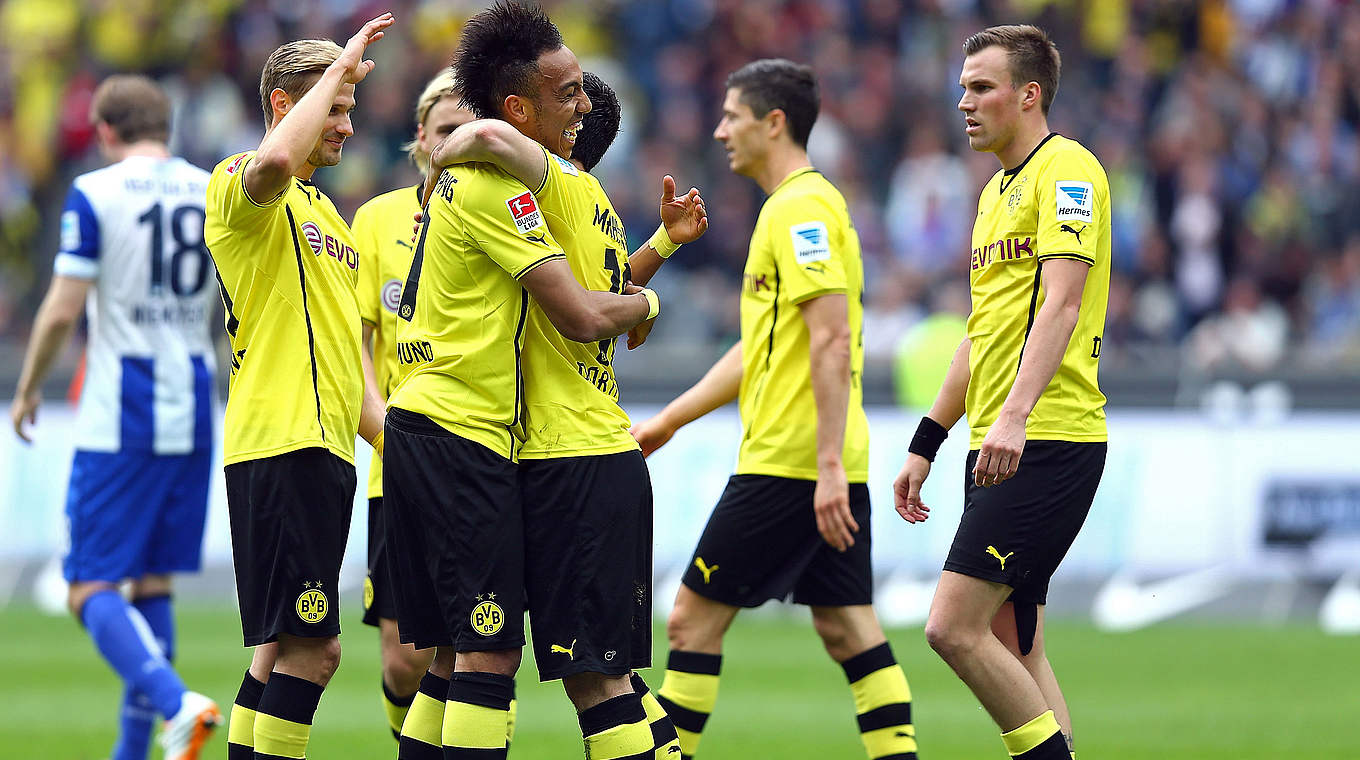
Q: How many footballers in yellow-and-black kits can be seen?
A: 6